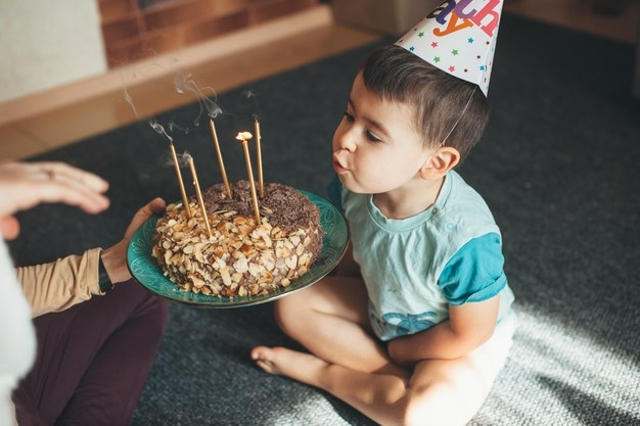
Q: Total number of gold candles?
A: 5